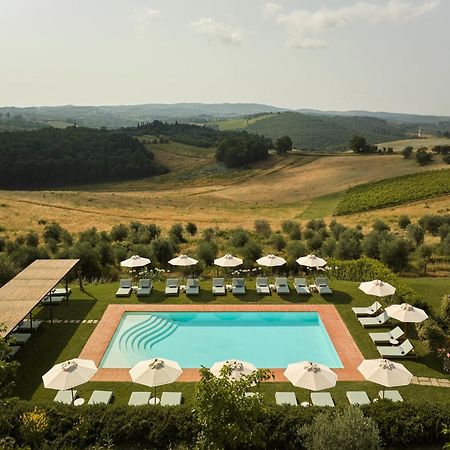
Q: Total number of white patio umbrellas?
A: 12